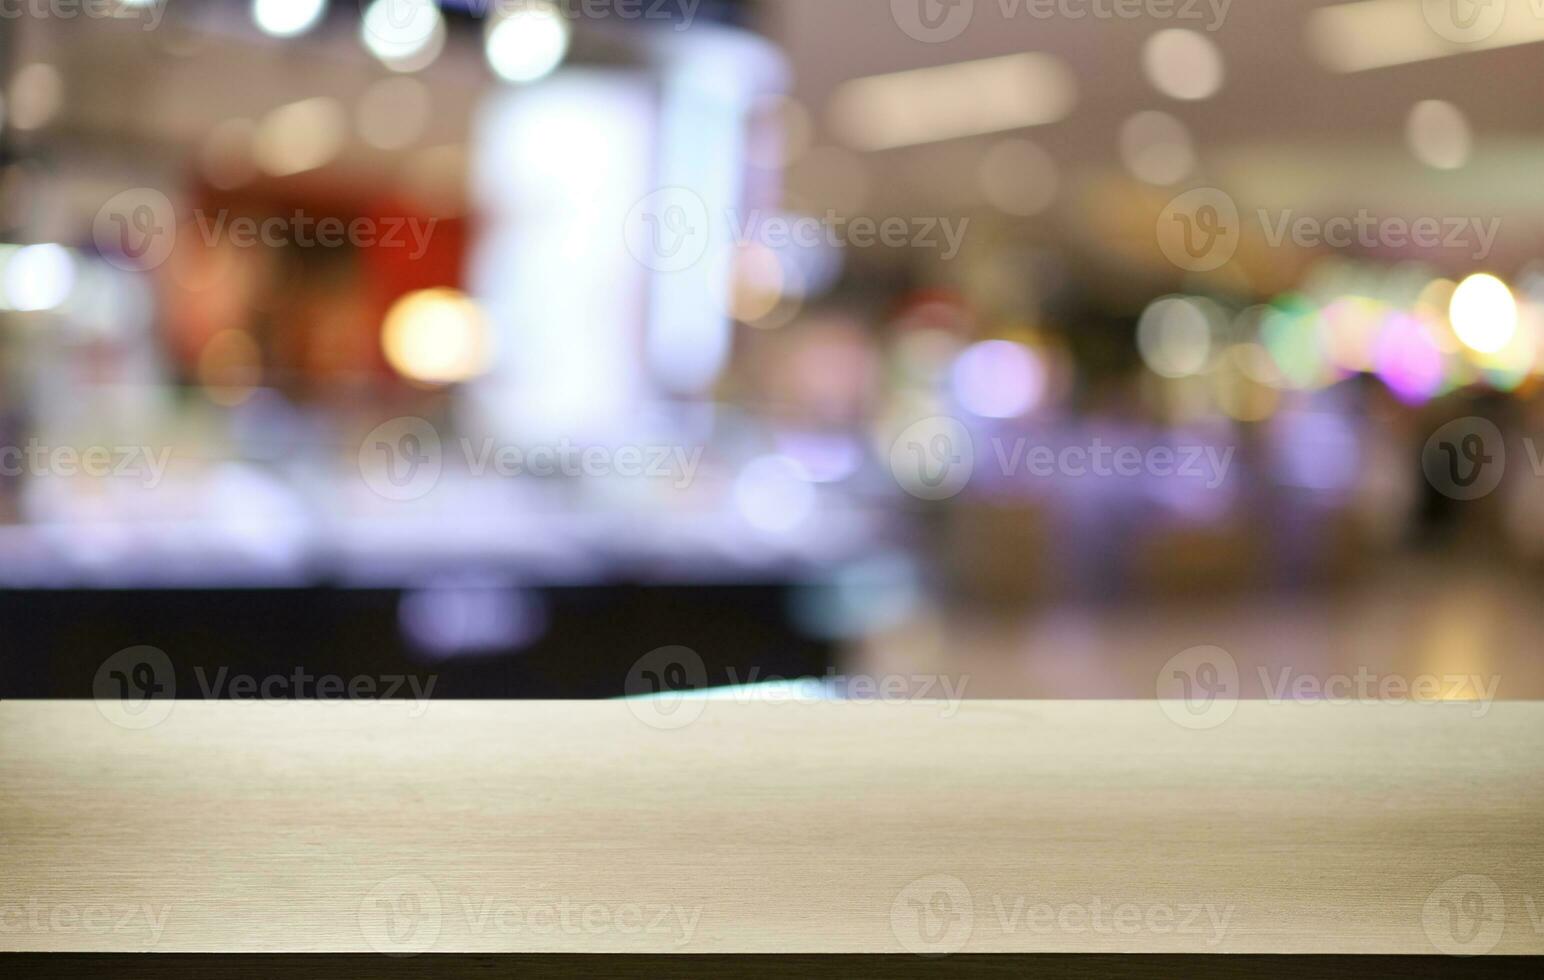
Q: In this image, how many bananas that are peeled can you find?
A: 0